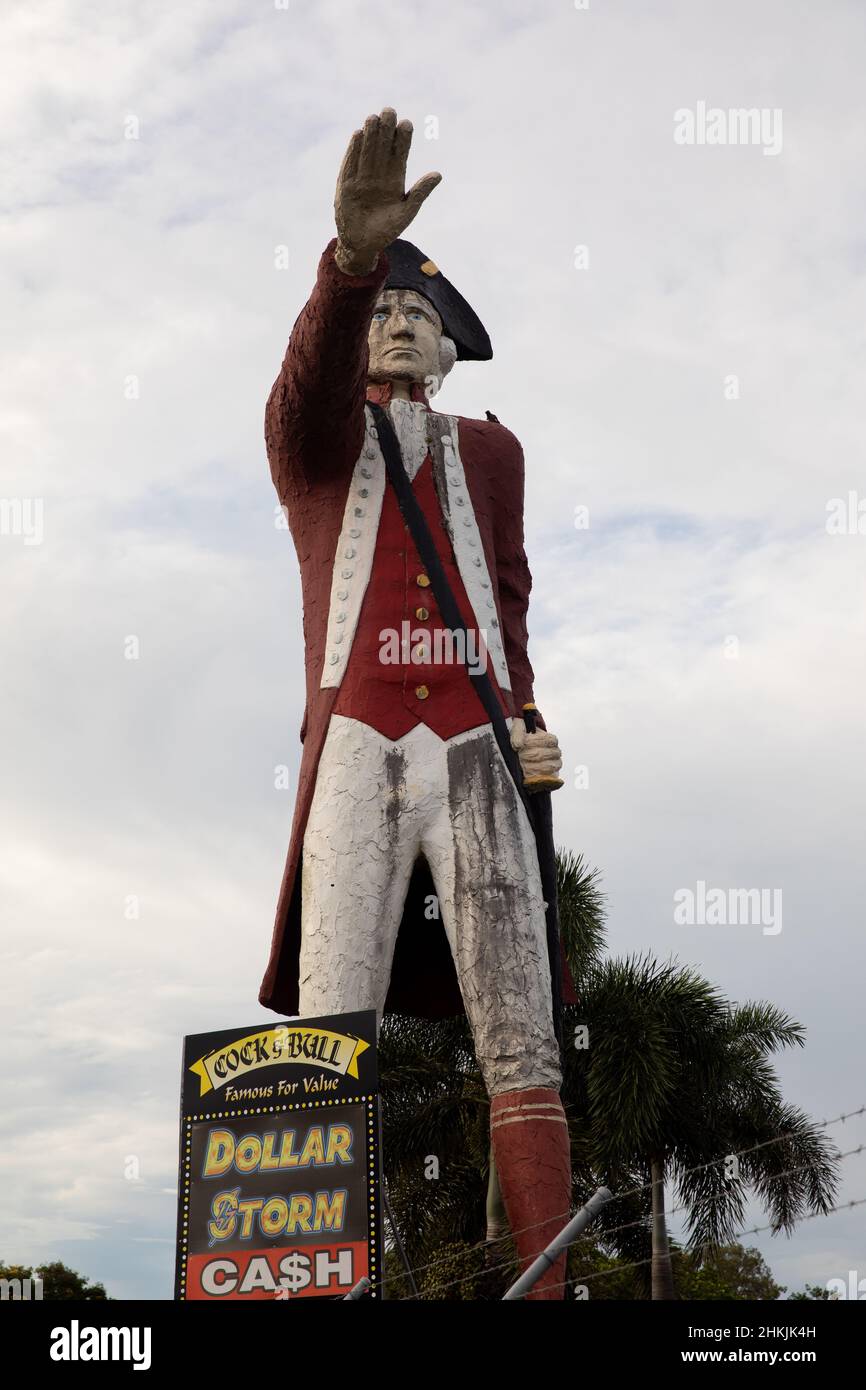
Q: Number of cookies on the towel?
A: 0